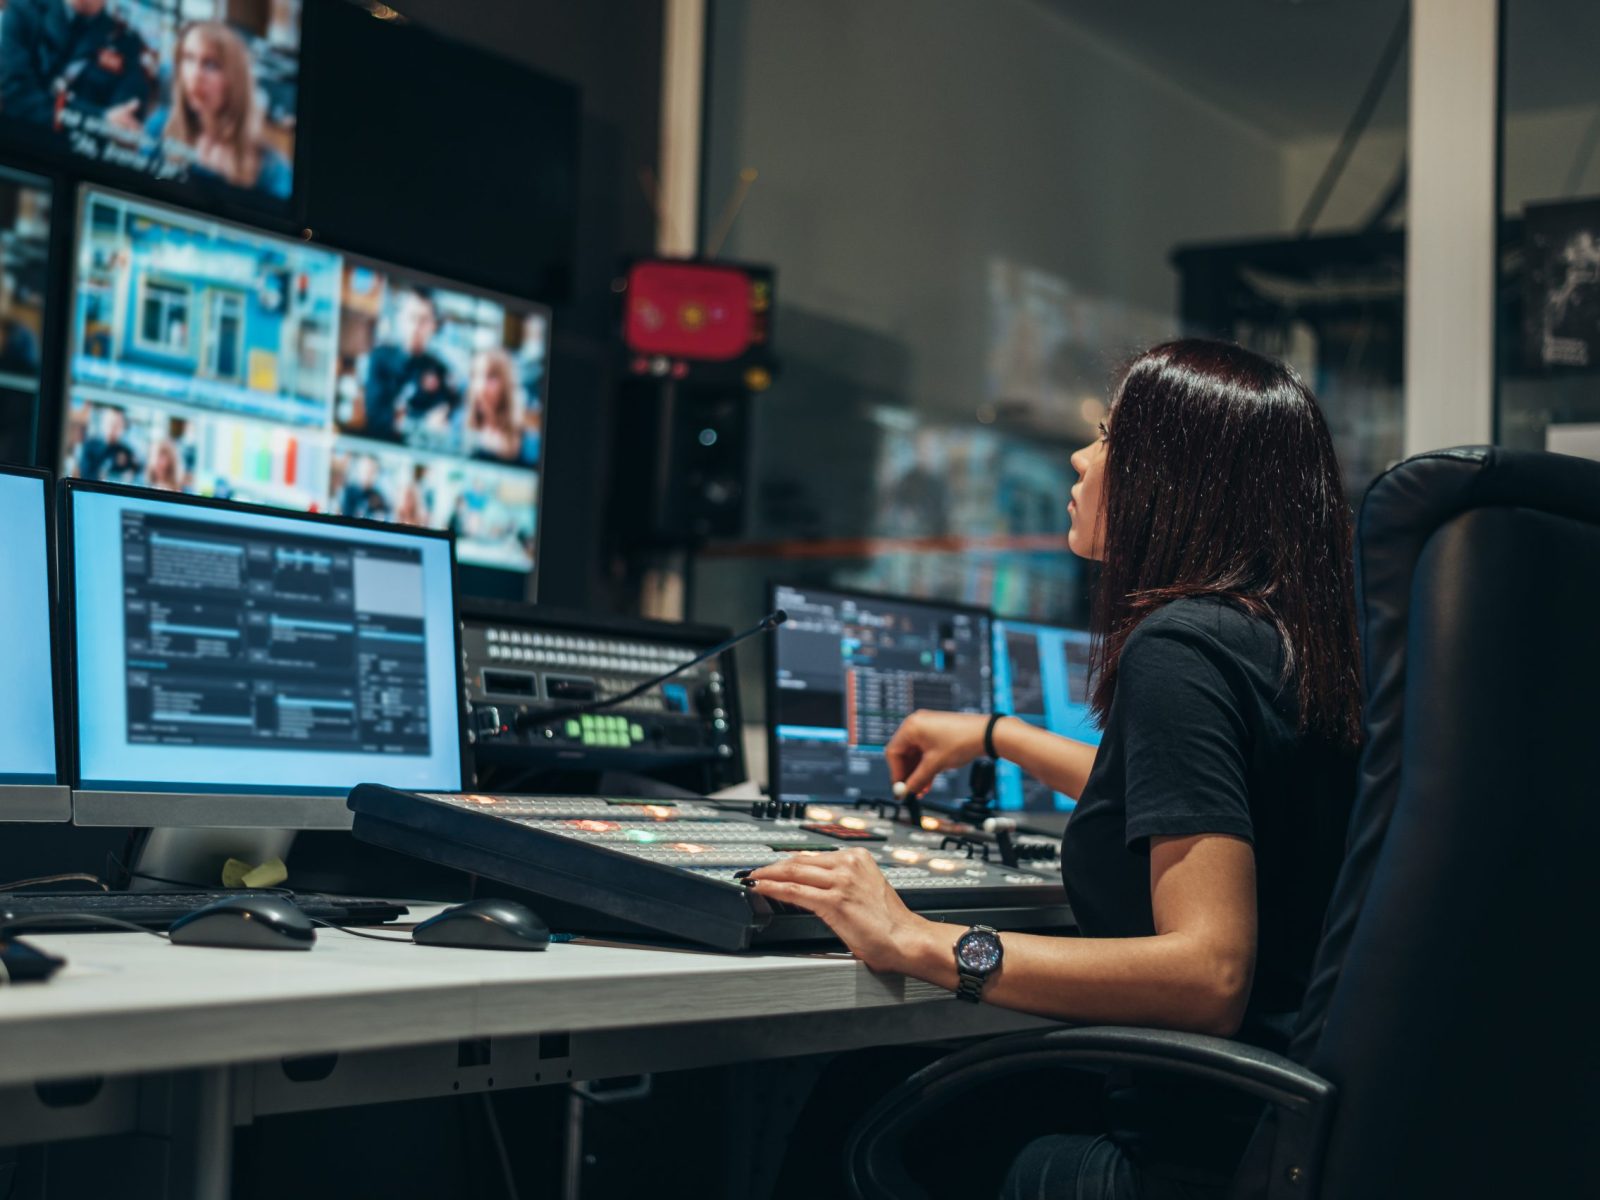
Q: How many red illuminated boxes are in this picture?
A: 1